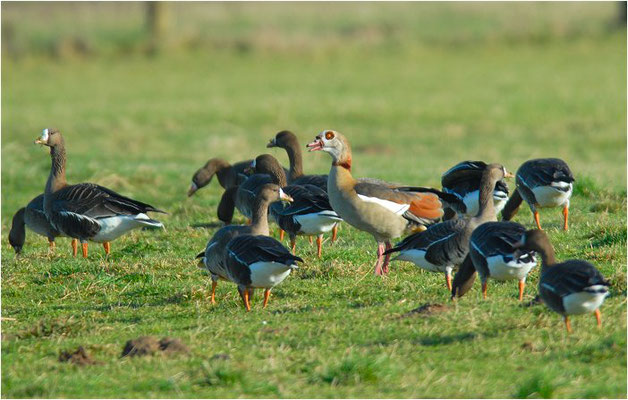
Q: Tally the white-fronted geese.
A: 13